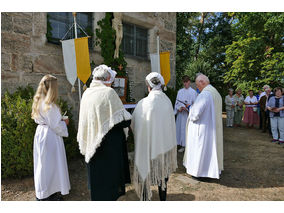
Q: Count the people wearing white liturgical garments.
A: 3